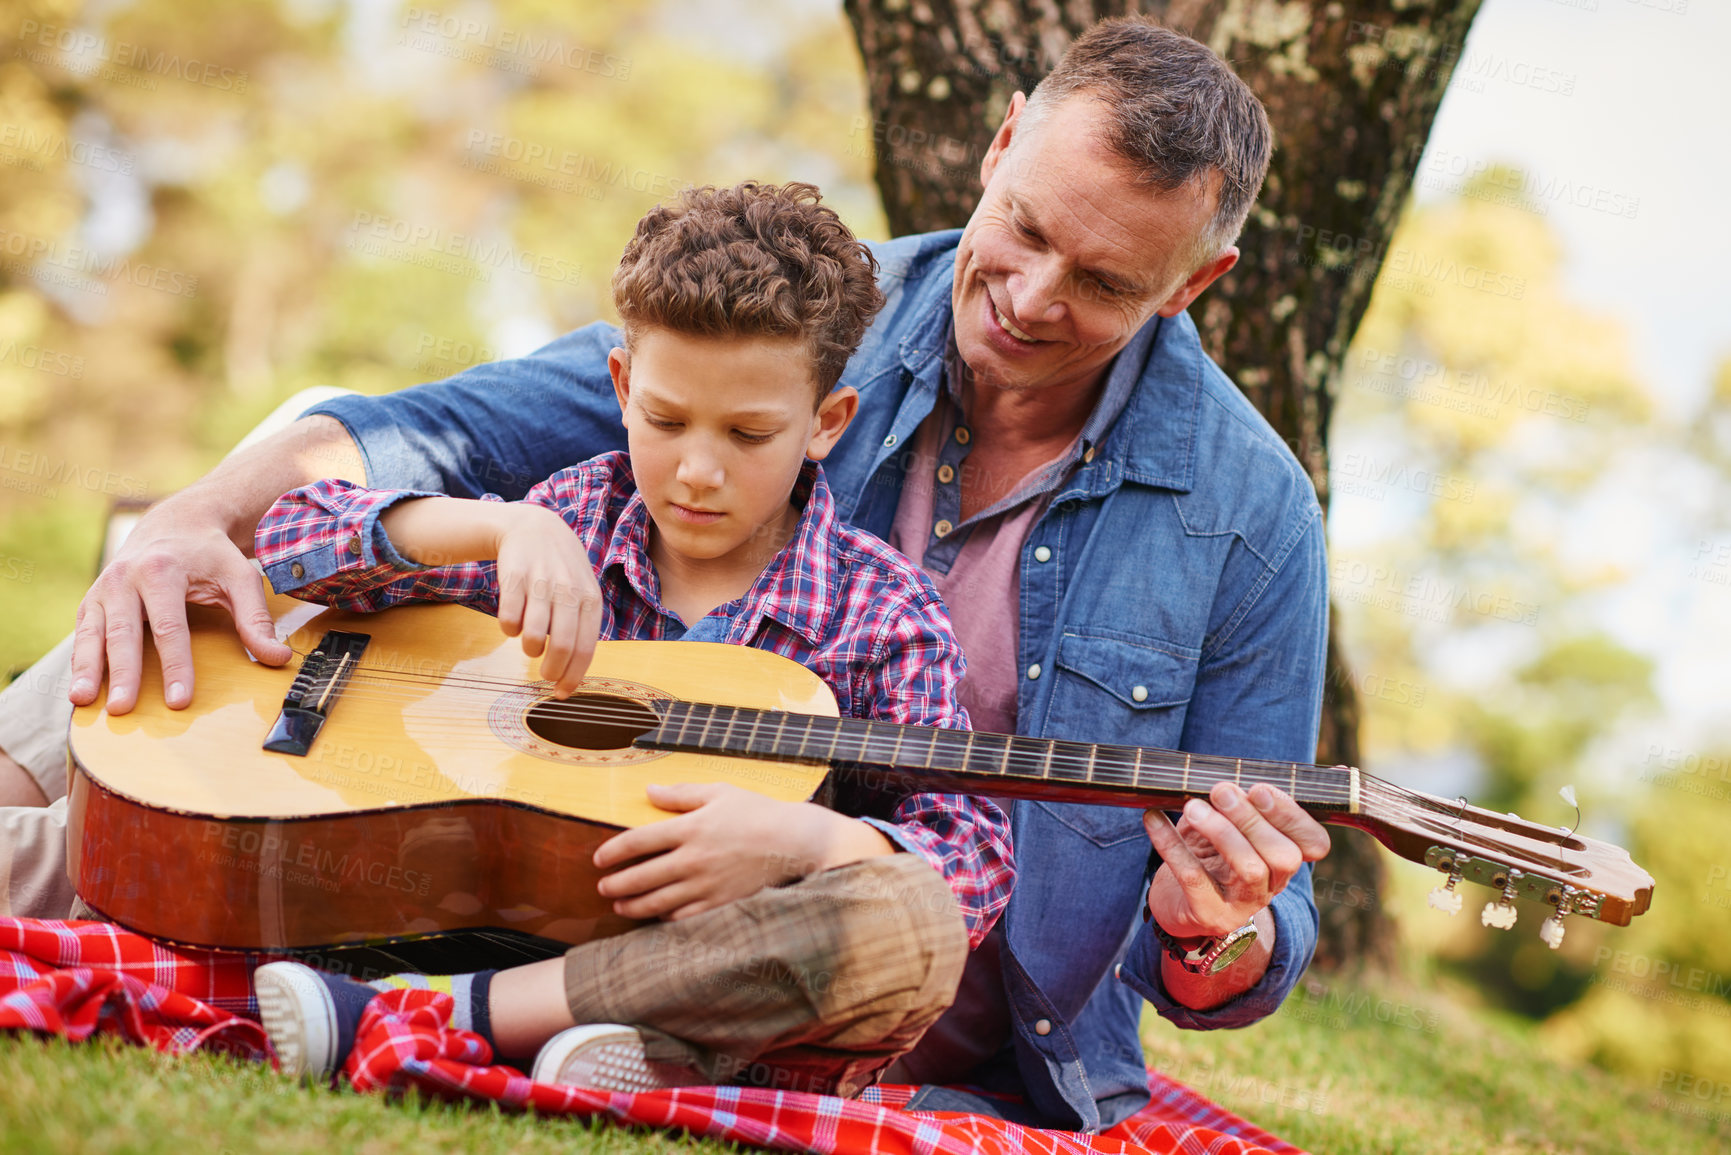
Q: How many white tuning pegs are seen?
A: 3